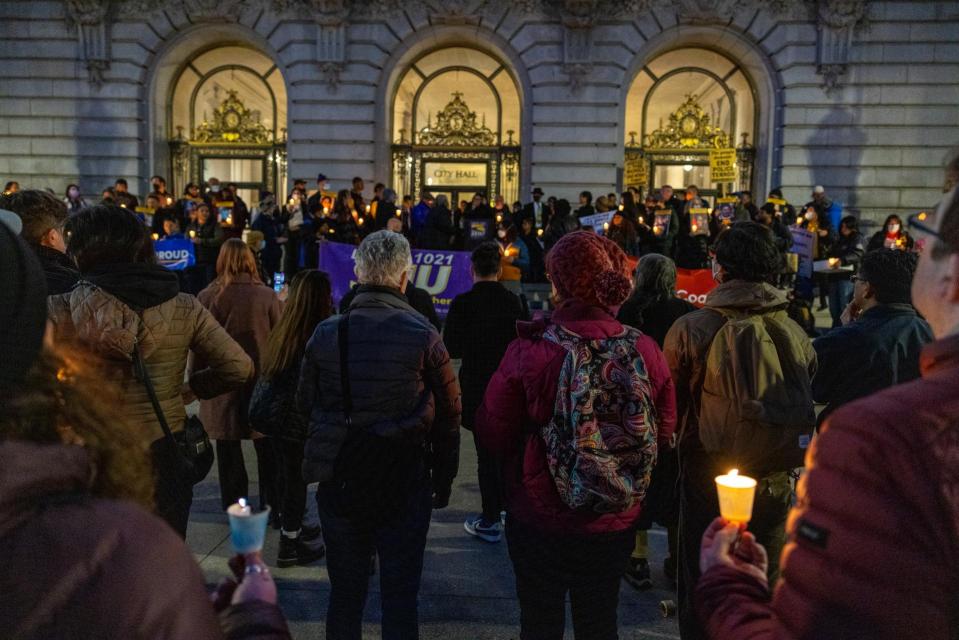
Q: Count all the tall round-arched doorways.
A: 3